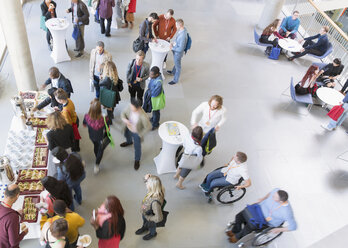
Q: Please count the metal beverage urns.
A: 2